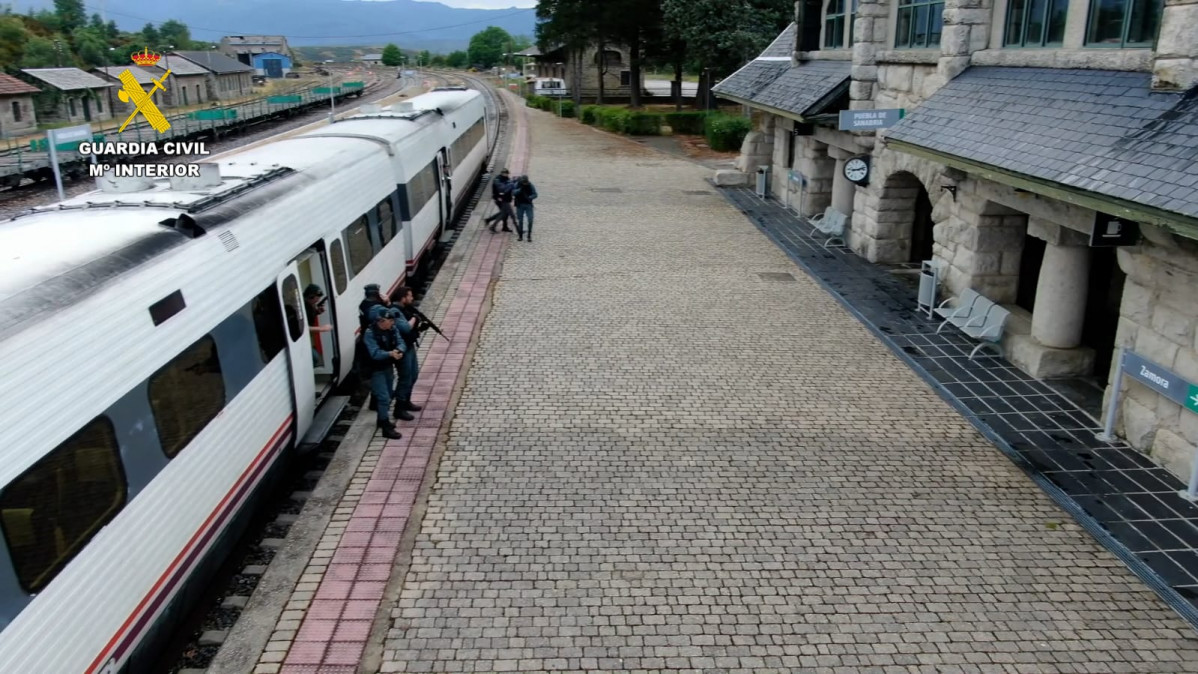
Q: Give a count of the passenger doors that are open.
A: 2